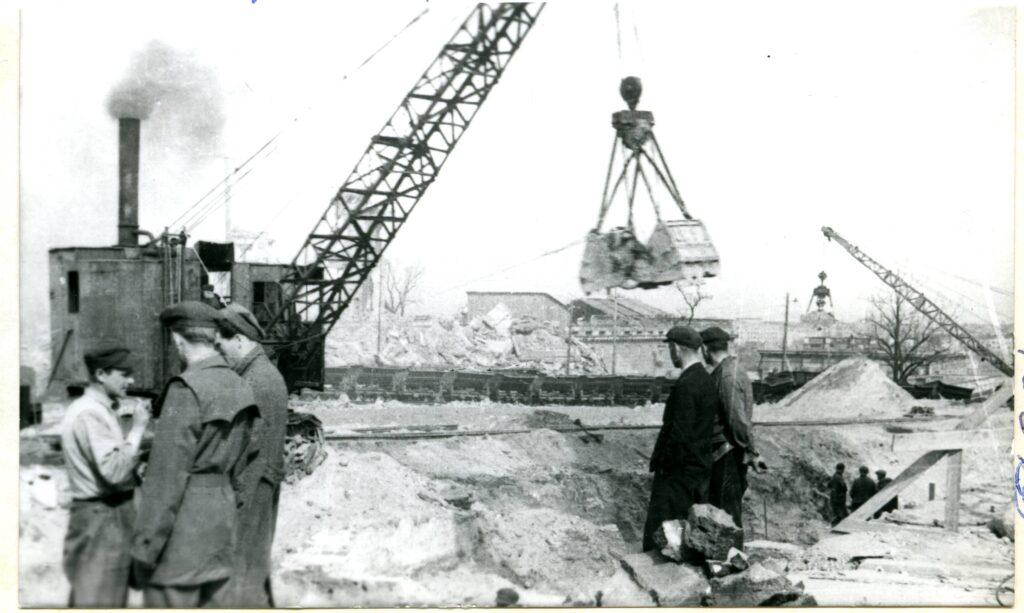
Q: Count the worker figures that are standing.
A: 8